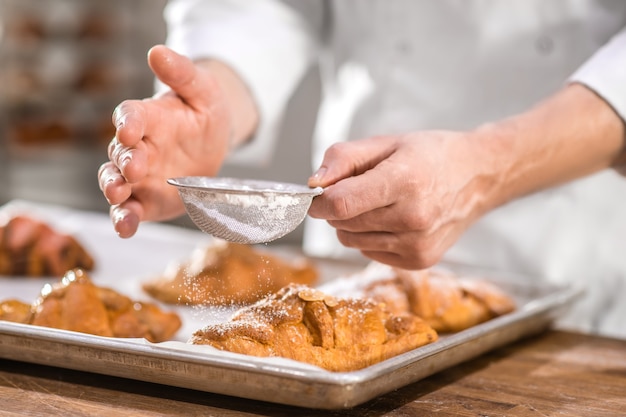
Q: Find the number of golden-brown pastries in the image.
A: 5